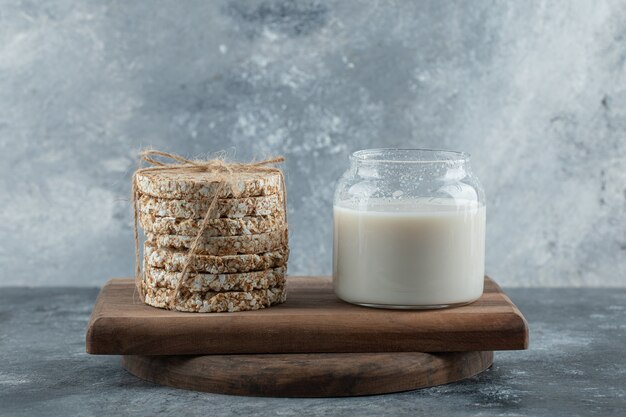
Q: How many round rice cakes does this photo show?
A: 7